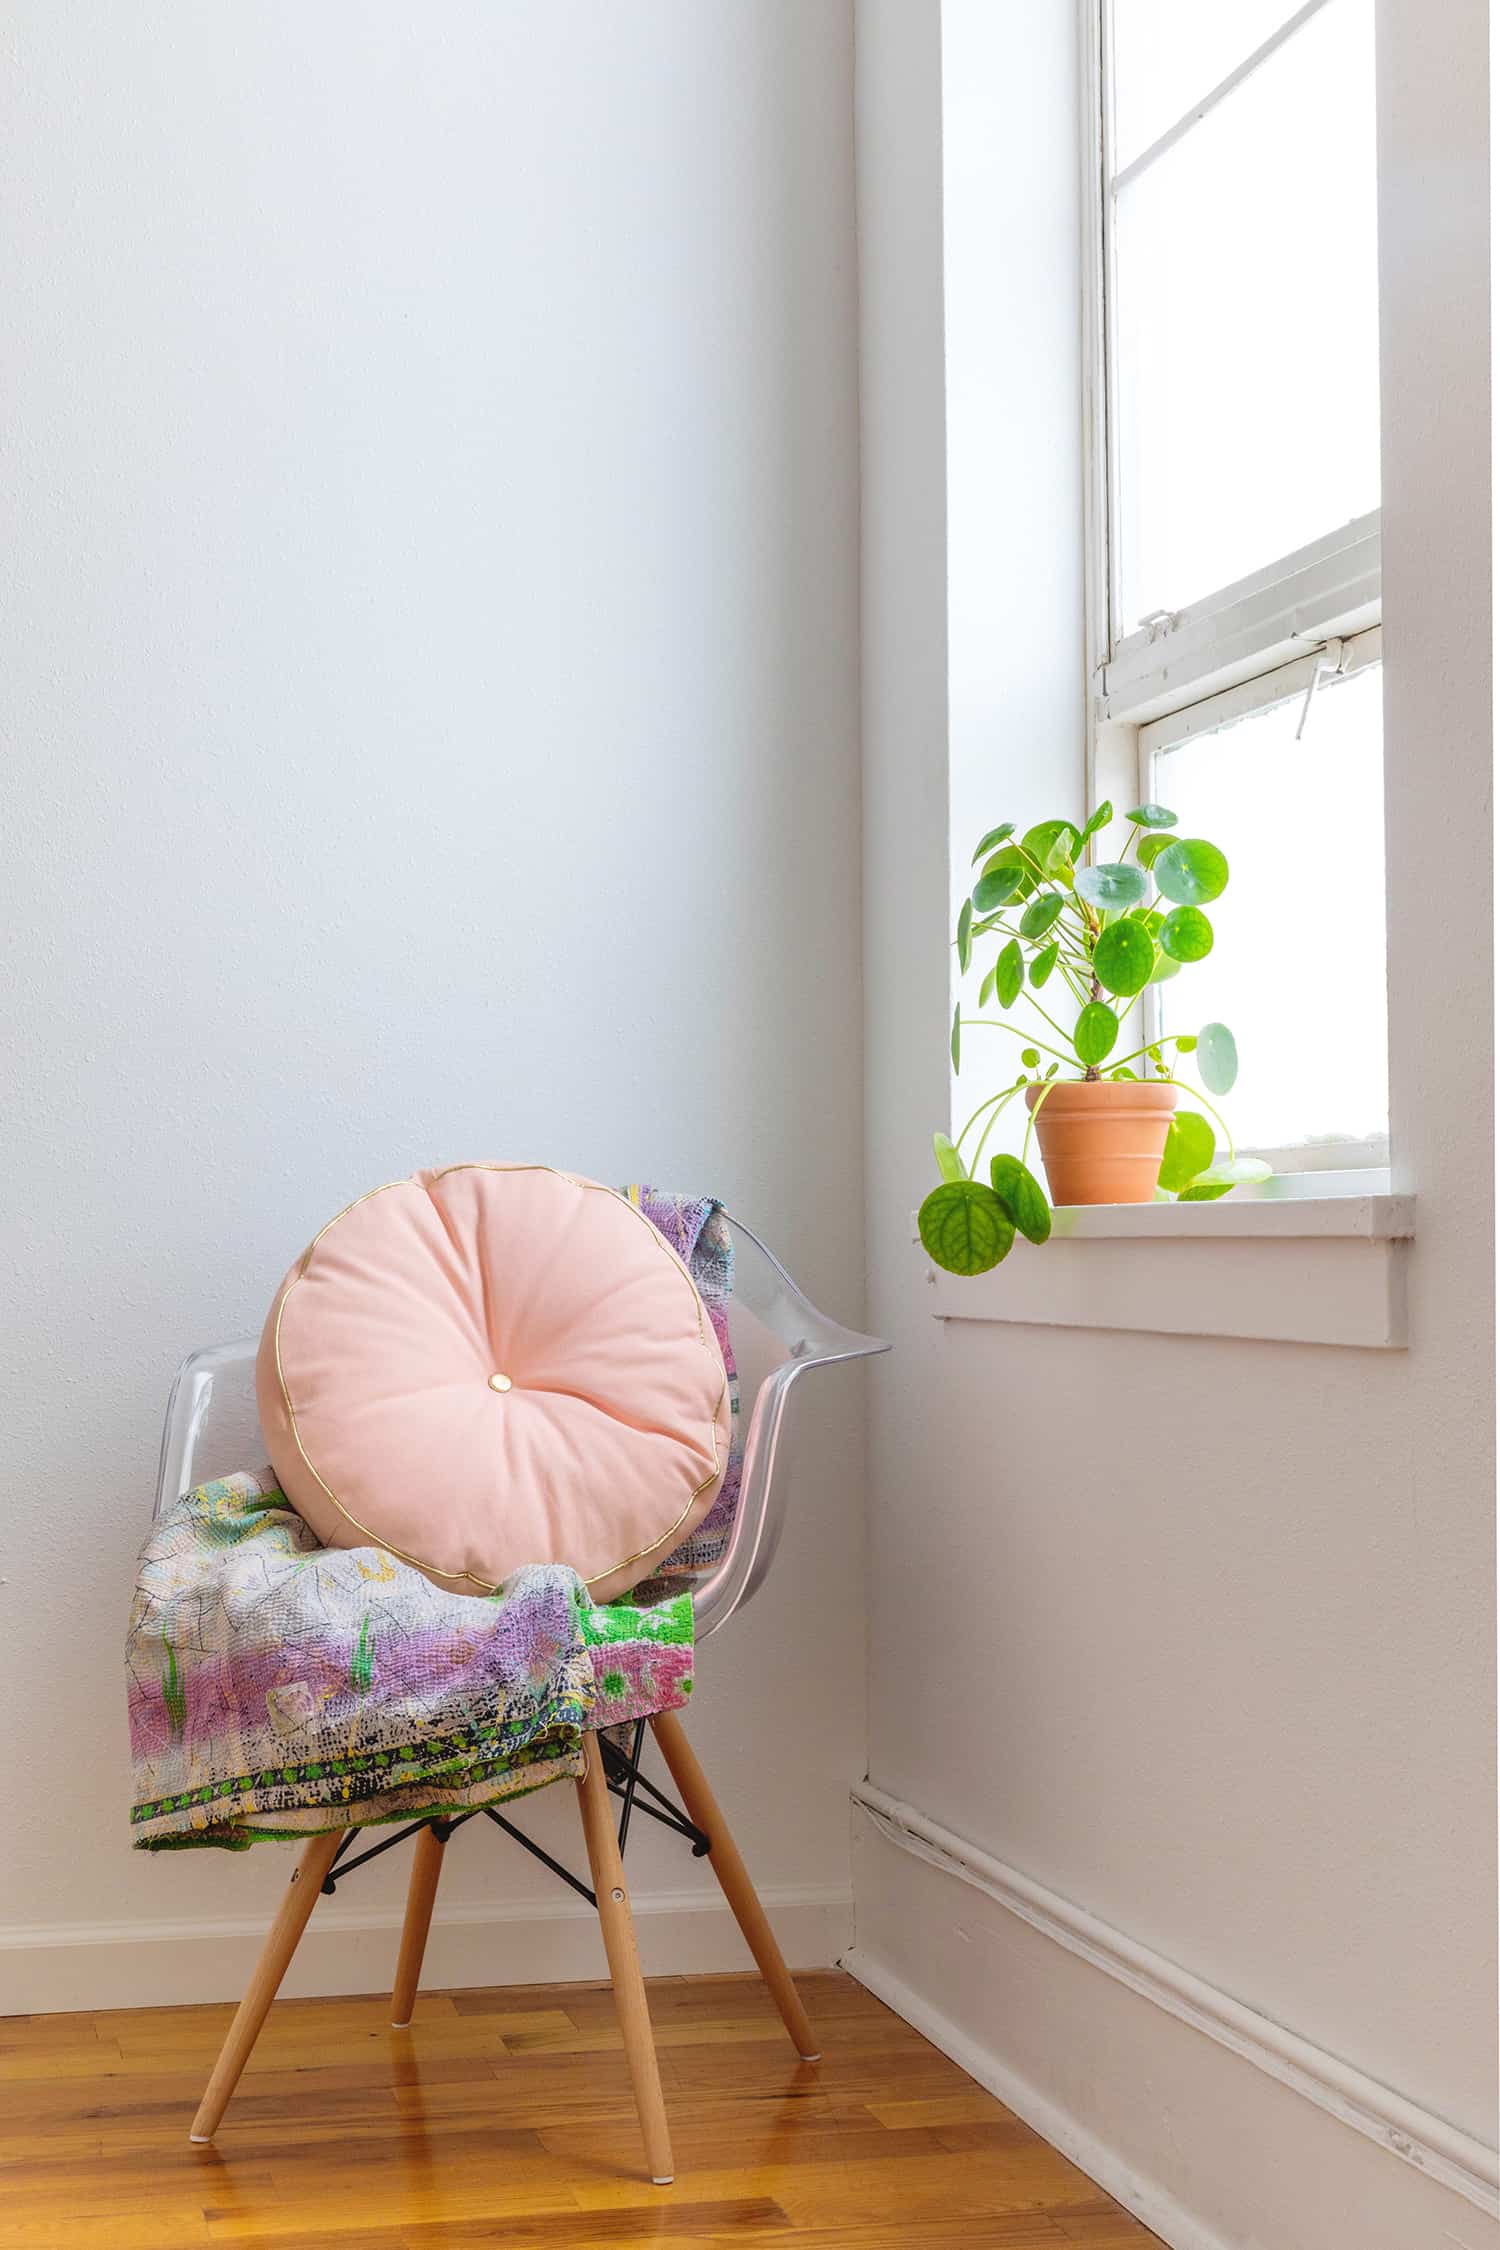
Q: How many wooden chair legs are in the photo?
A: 4